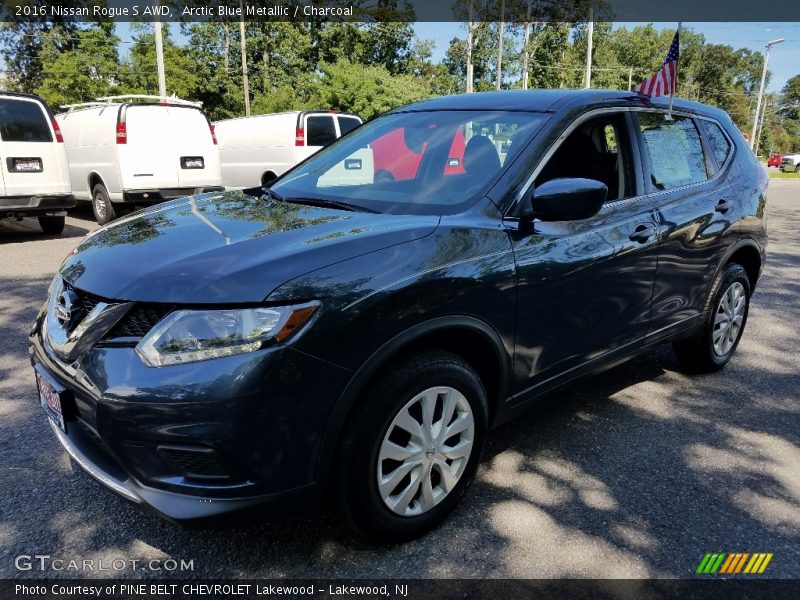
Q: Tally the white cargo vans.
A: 3